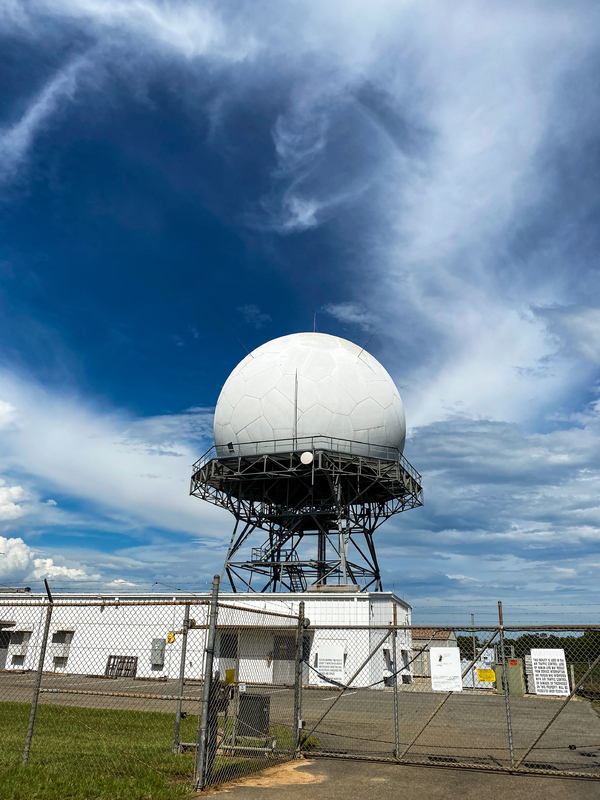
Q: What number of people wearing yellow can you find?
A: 0